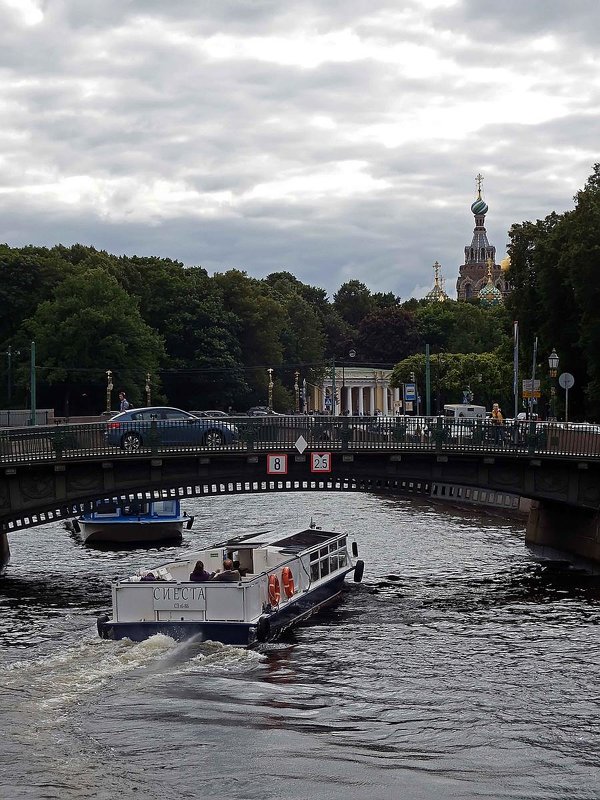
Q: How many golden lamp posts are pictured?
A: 4